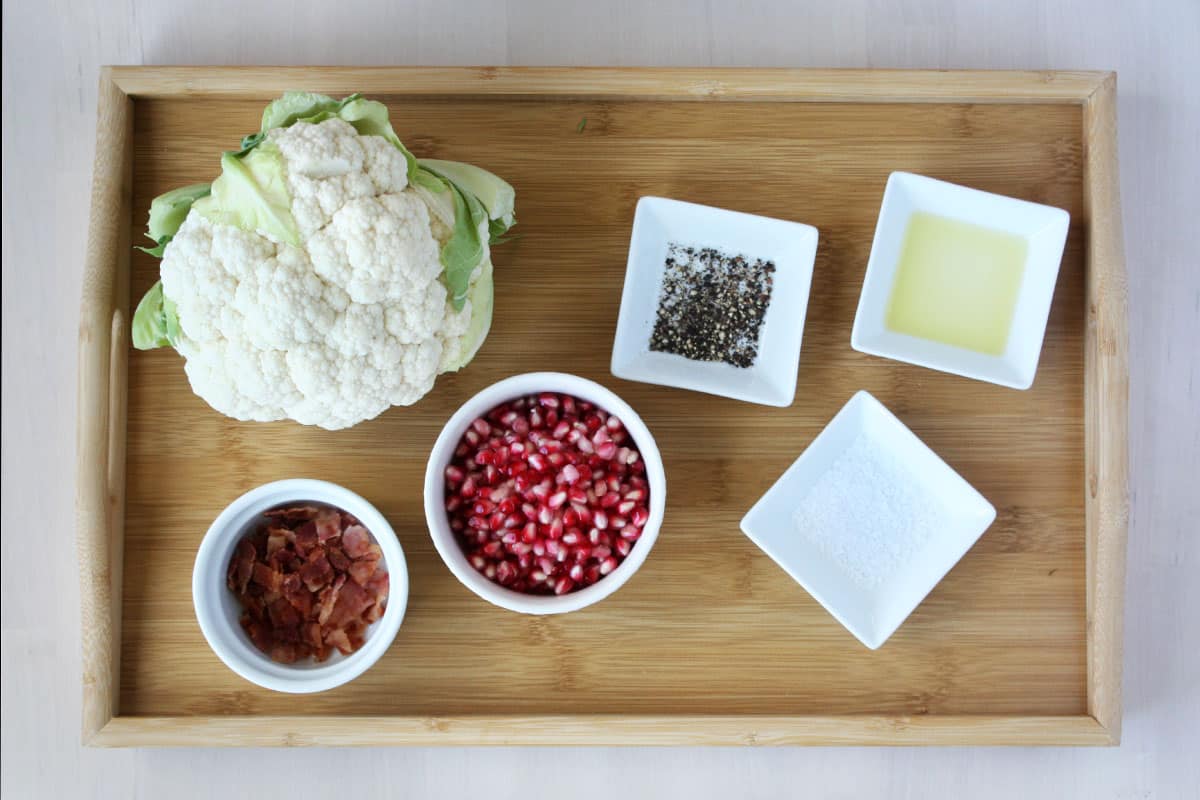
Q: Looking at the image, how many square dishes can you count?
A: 3